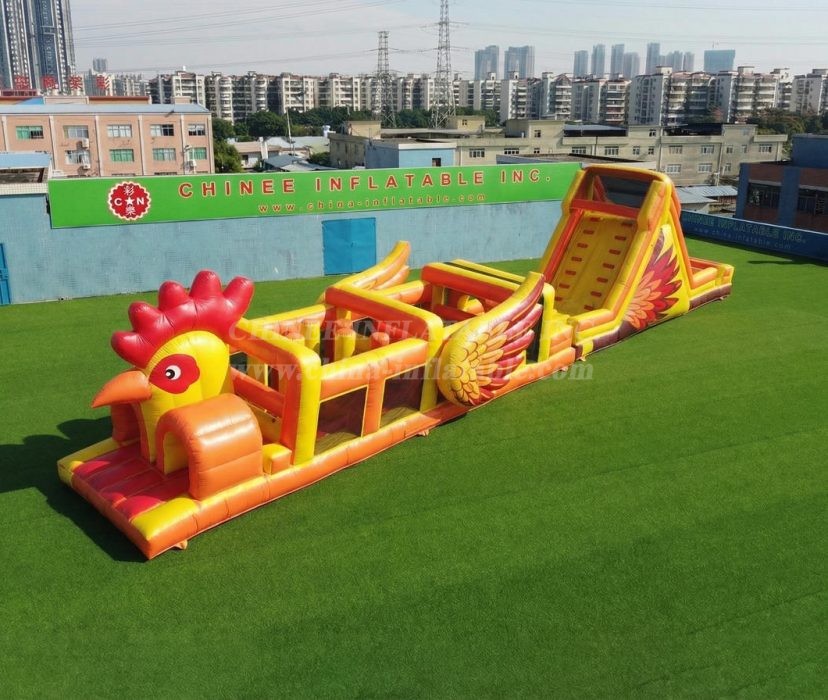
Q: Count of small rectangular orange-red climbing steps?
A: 14